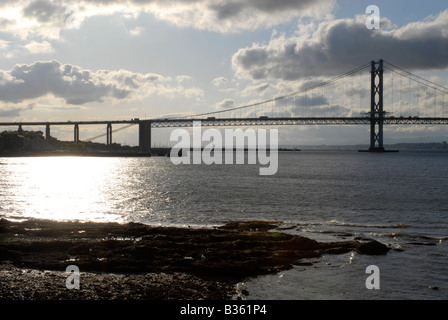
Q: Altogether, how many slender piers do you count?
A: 4